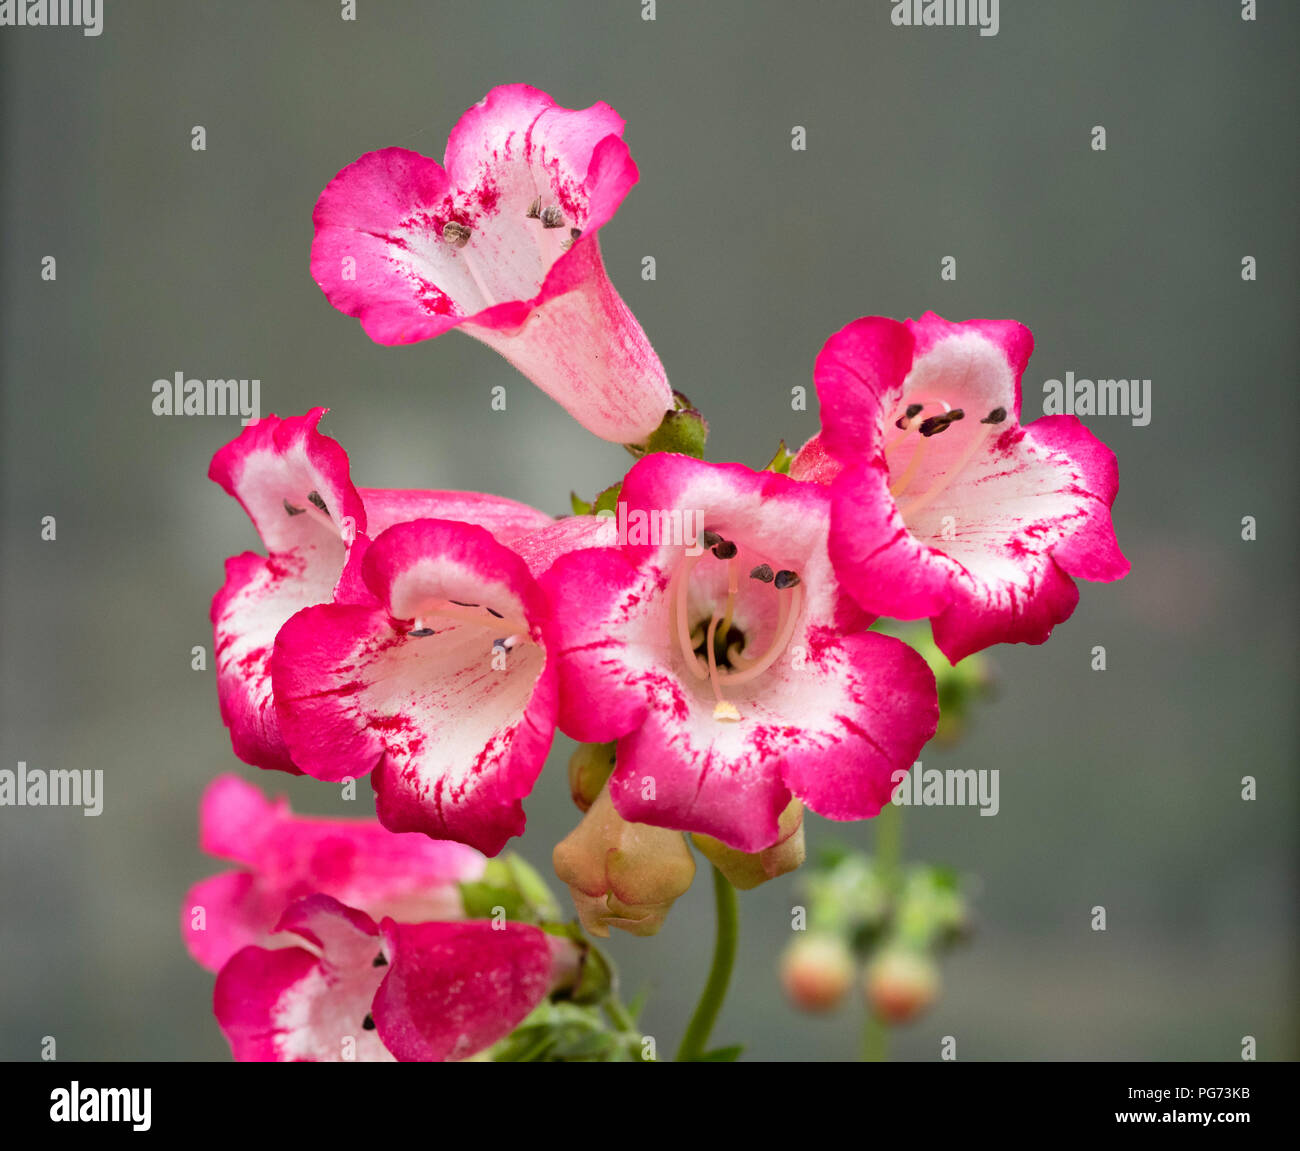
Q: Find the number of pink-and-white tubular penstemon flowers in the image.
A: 7